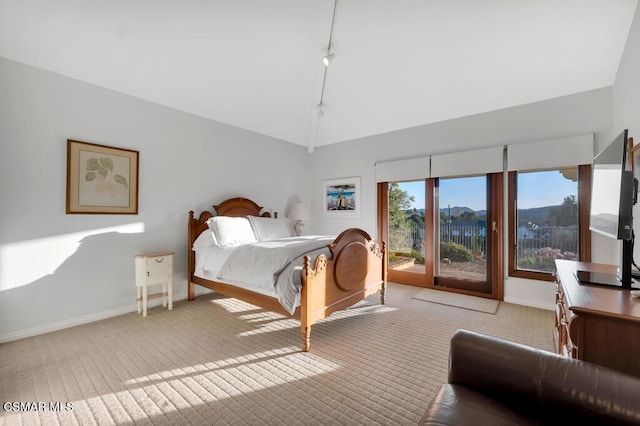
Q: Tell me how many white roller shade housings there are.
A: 3